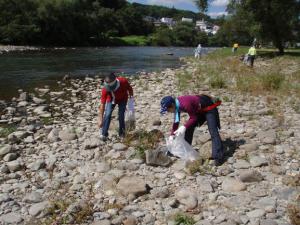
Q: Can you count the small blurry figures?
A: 3